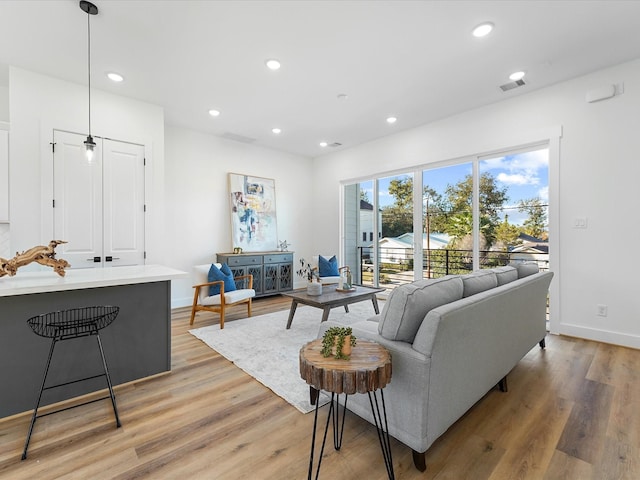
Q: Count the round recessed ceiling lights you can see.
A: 8